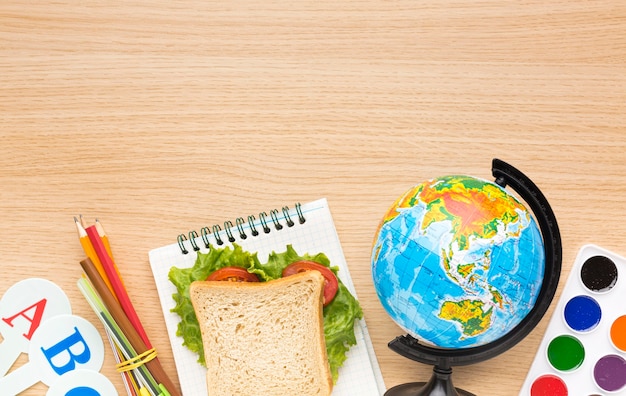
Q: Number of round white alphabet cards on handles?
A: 3